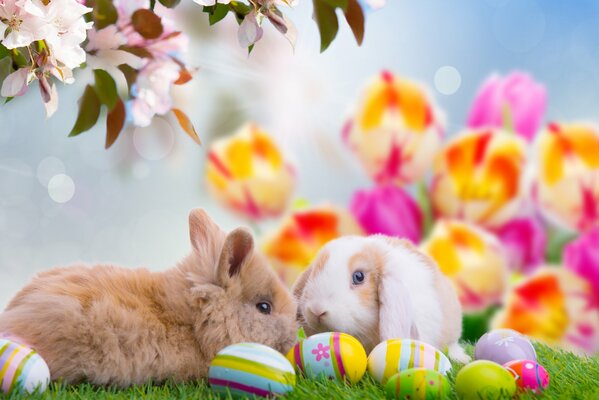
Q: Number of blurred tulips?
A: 11